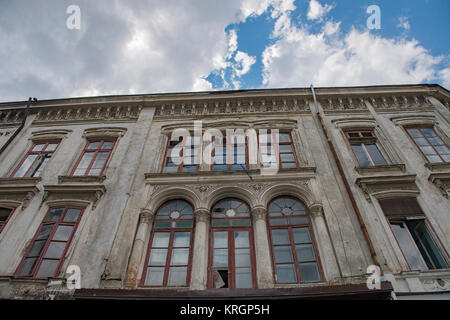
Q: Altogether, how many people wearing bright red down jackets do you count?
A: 0